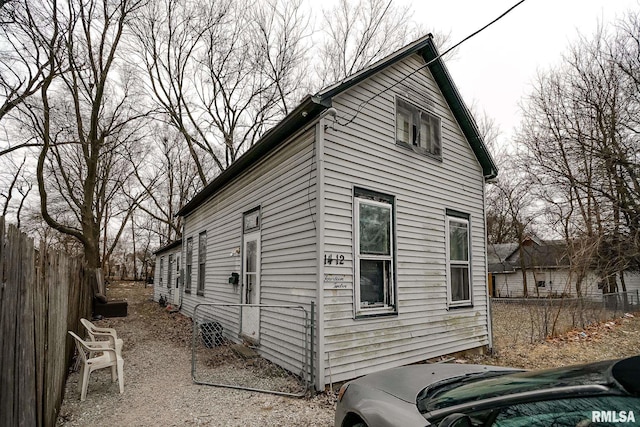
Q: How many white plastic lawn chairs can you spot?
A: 2